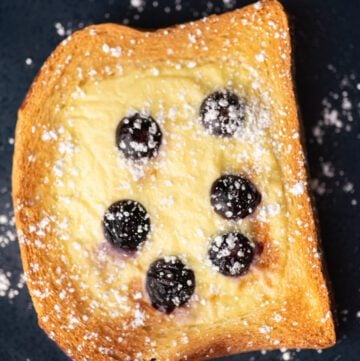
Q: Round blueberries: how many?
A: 6